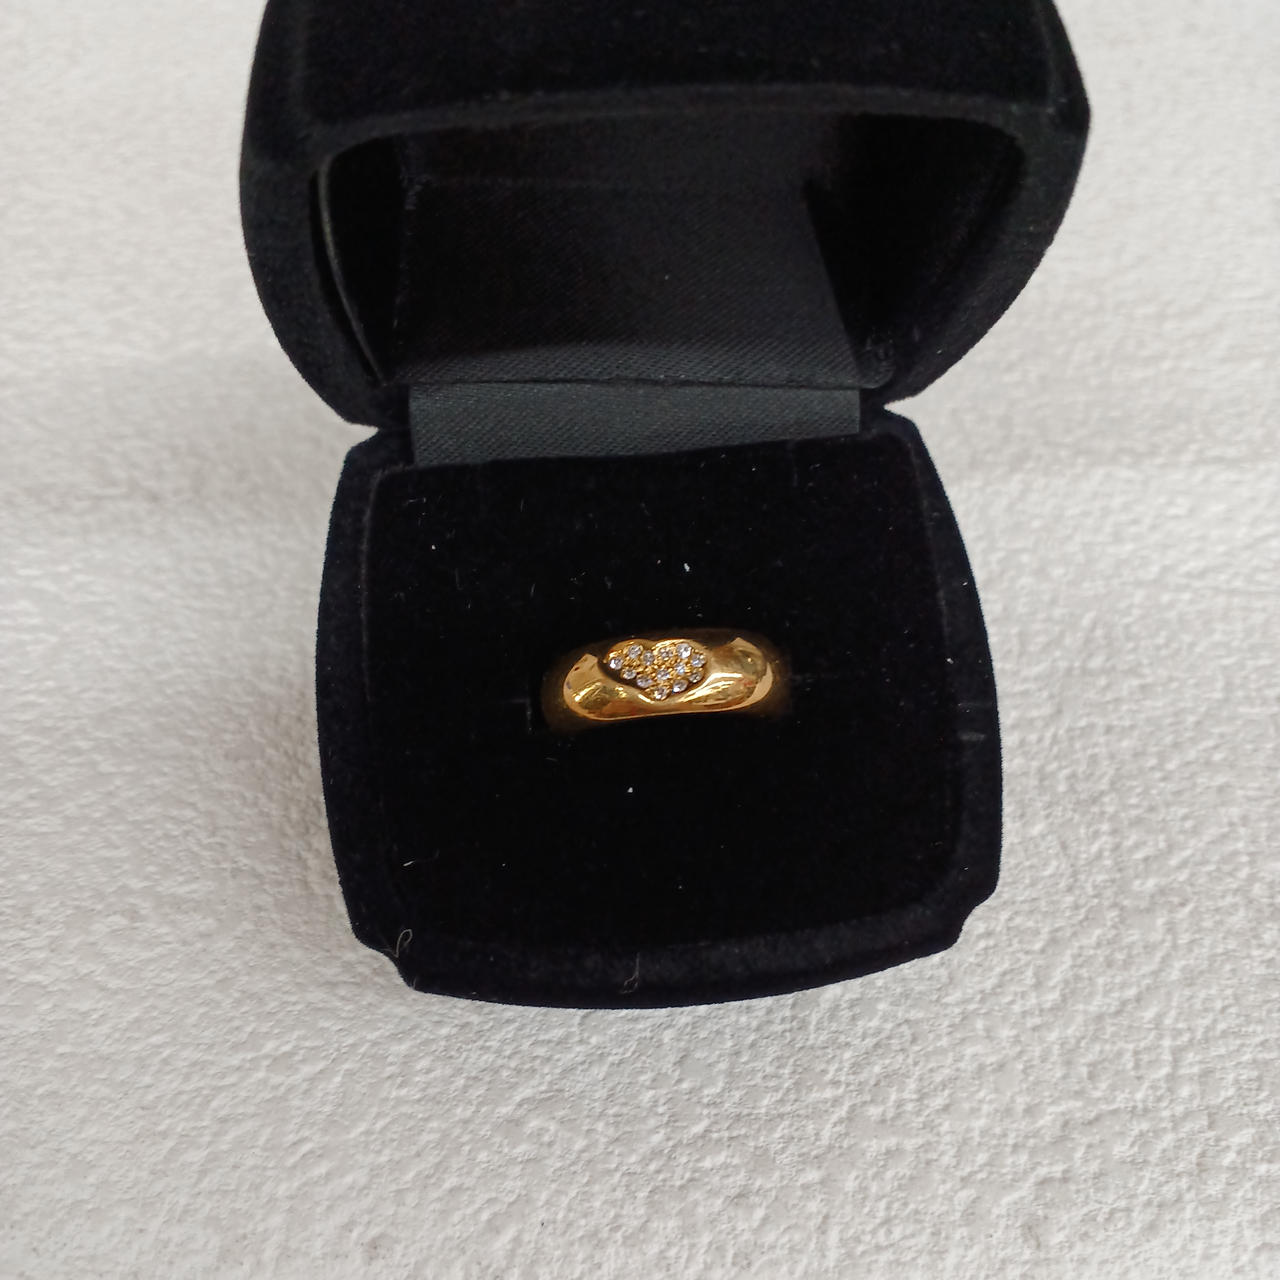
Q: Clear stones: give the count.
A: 13